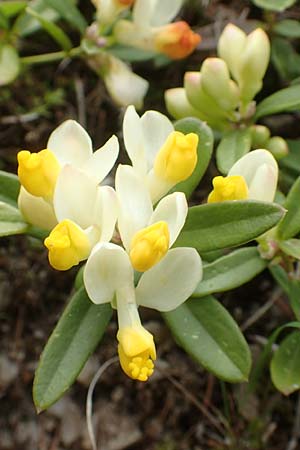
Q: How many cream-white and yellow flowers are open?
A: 6